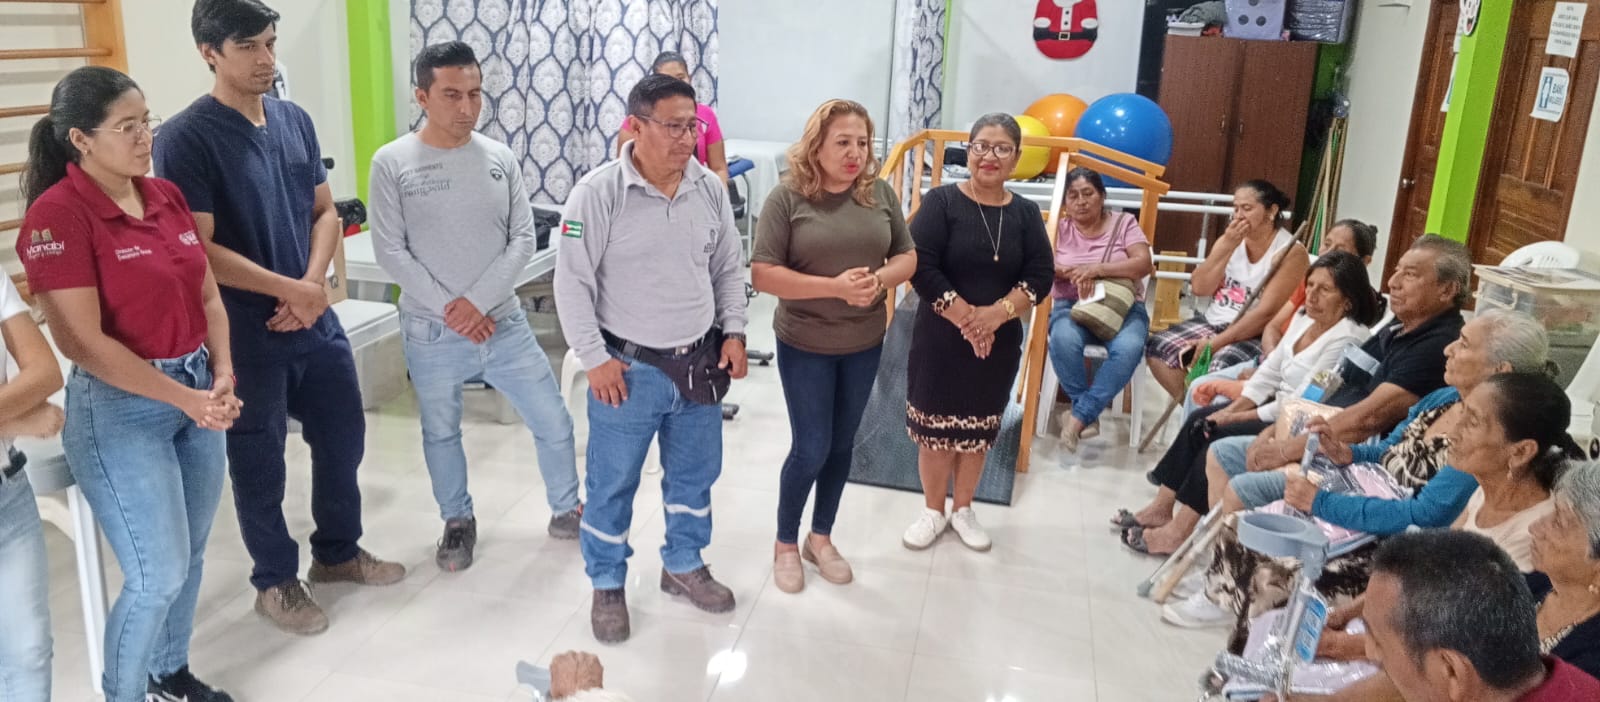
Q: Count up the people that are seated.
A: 9